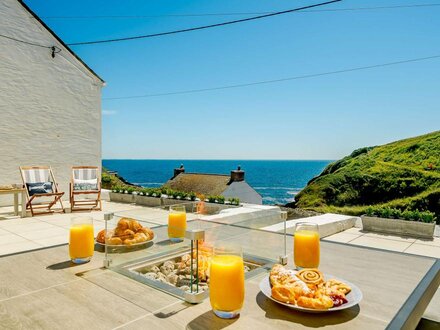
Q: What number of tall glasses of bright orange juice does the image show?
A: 4